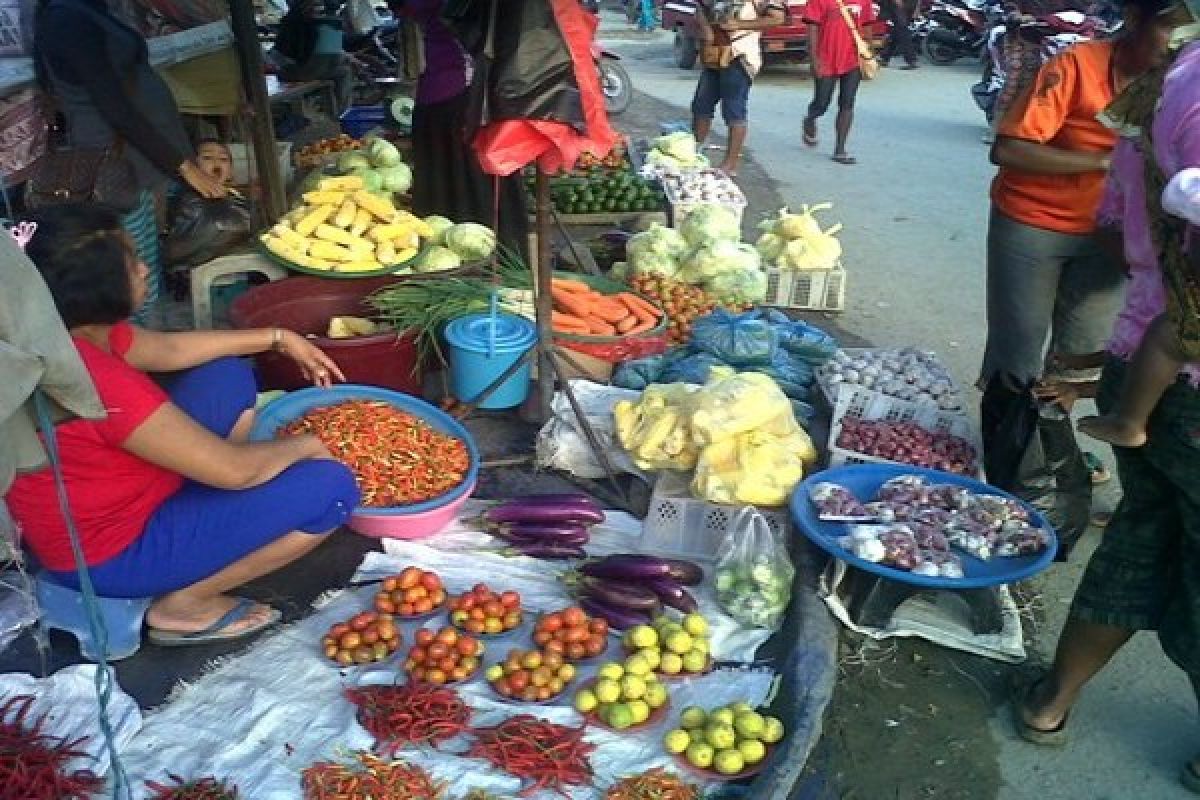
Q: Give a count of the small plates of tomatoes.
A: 6